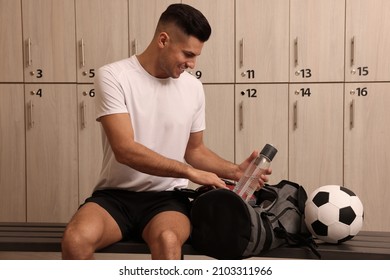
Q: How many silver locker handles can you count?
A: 11